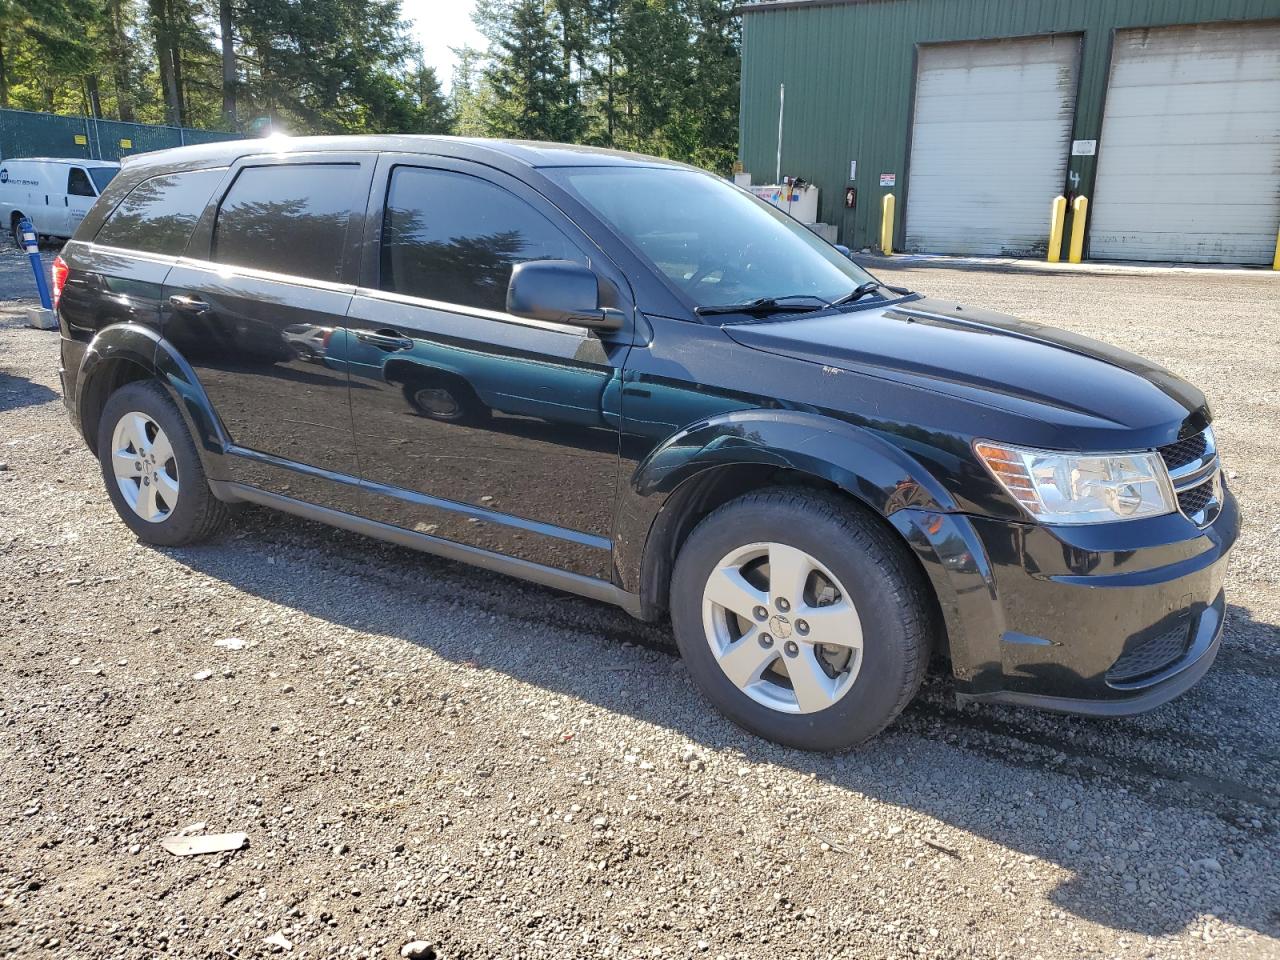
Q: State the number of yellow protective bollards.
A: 4